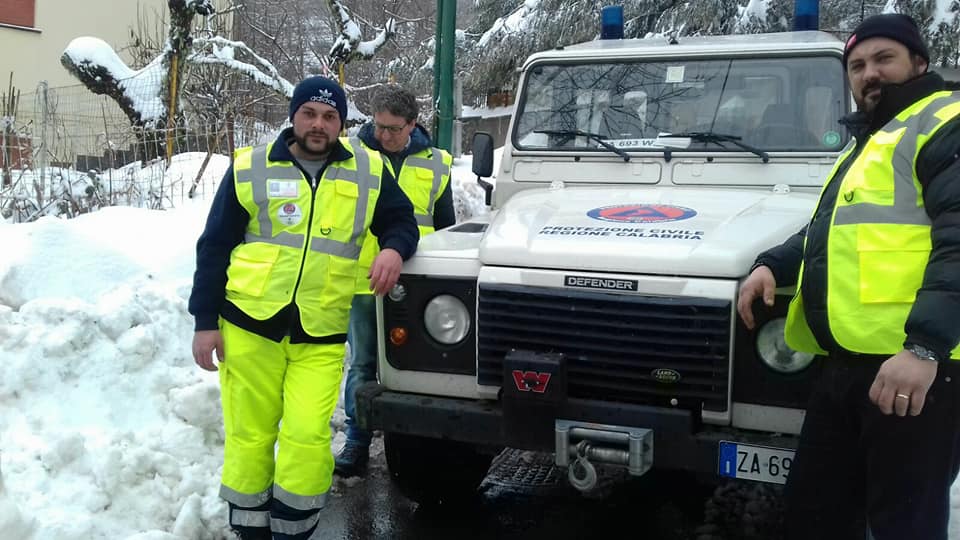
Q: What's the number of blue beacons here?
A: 2